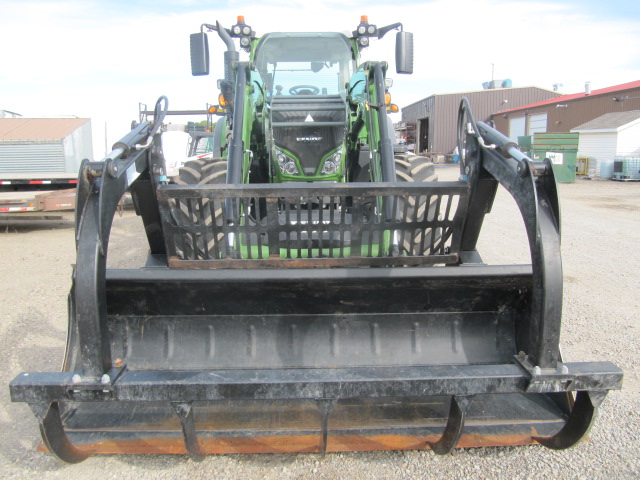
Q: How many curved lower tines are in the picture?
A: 5